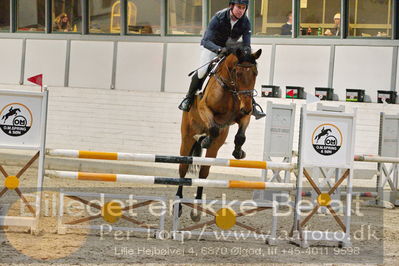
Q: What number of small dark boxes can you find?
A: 5